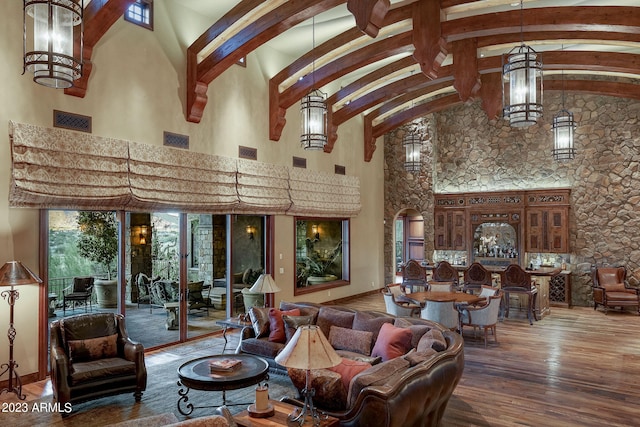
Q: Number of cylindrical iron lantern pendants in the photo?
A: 5